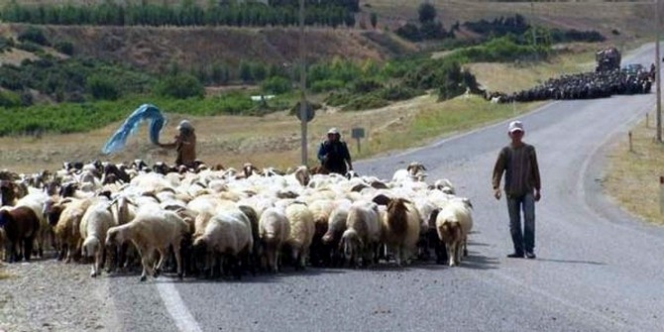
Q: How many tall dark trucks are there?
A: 1